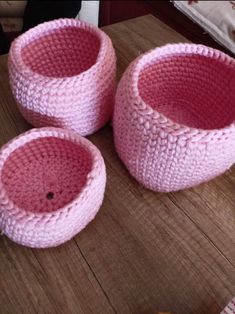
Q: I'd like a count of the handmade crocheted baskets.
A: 3